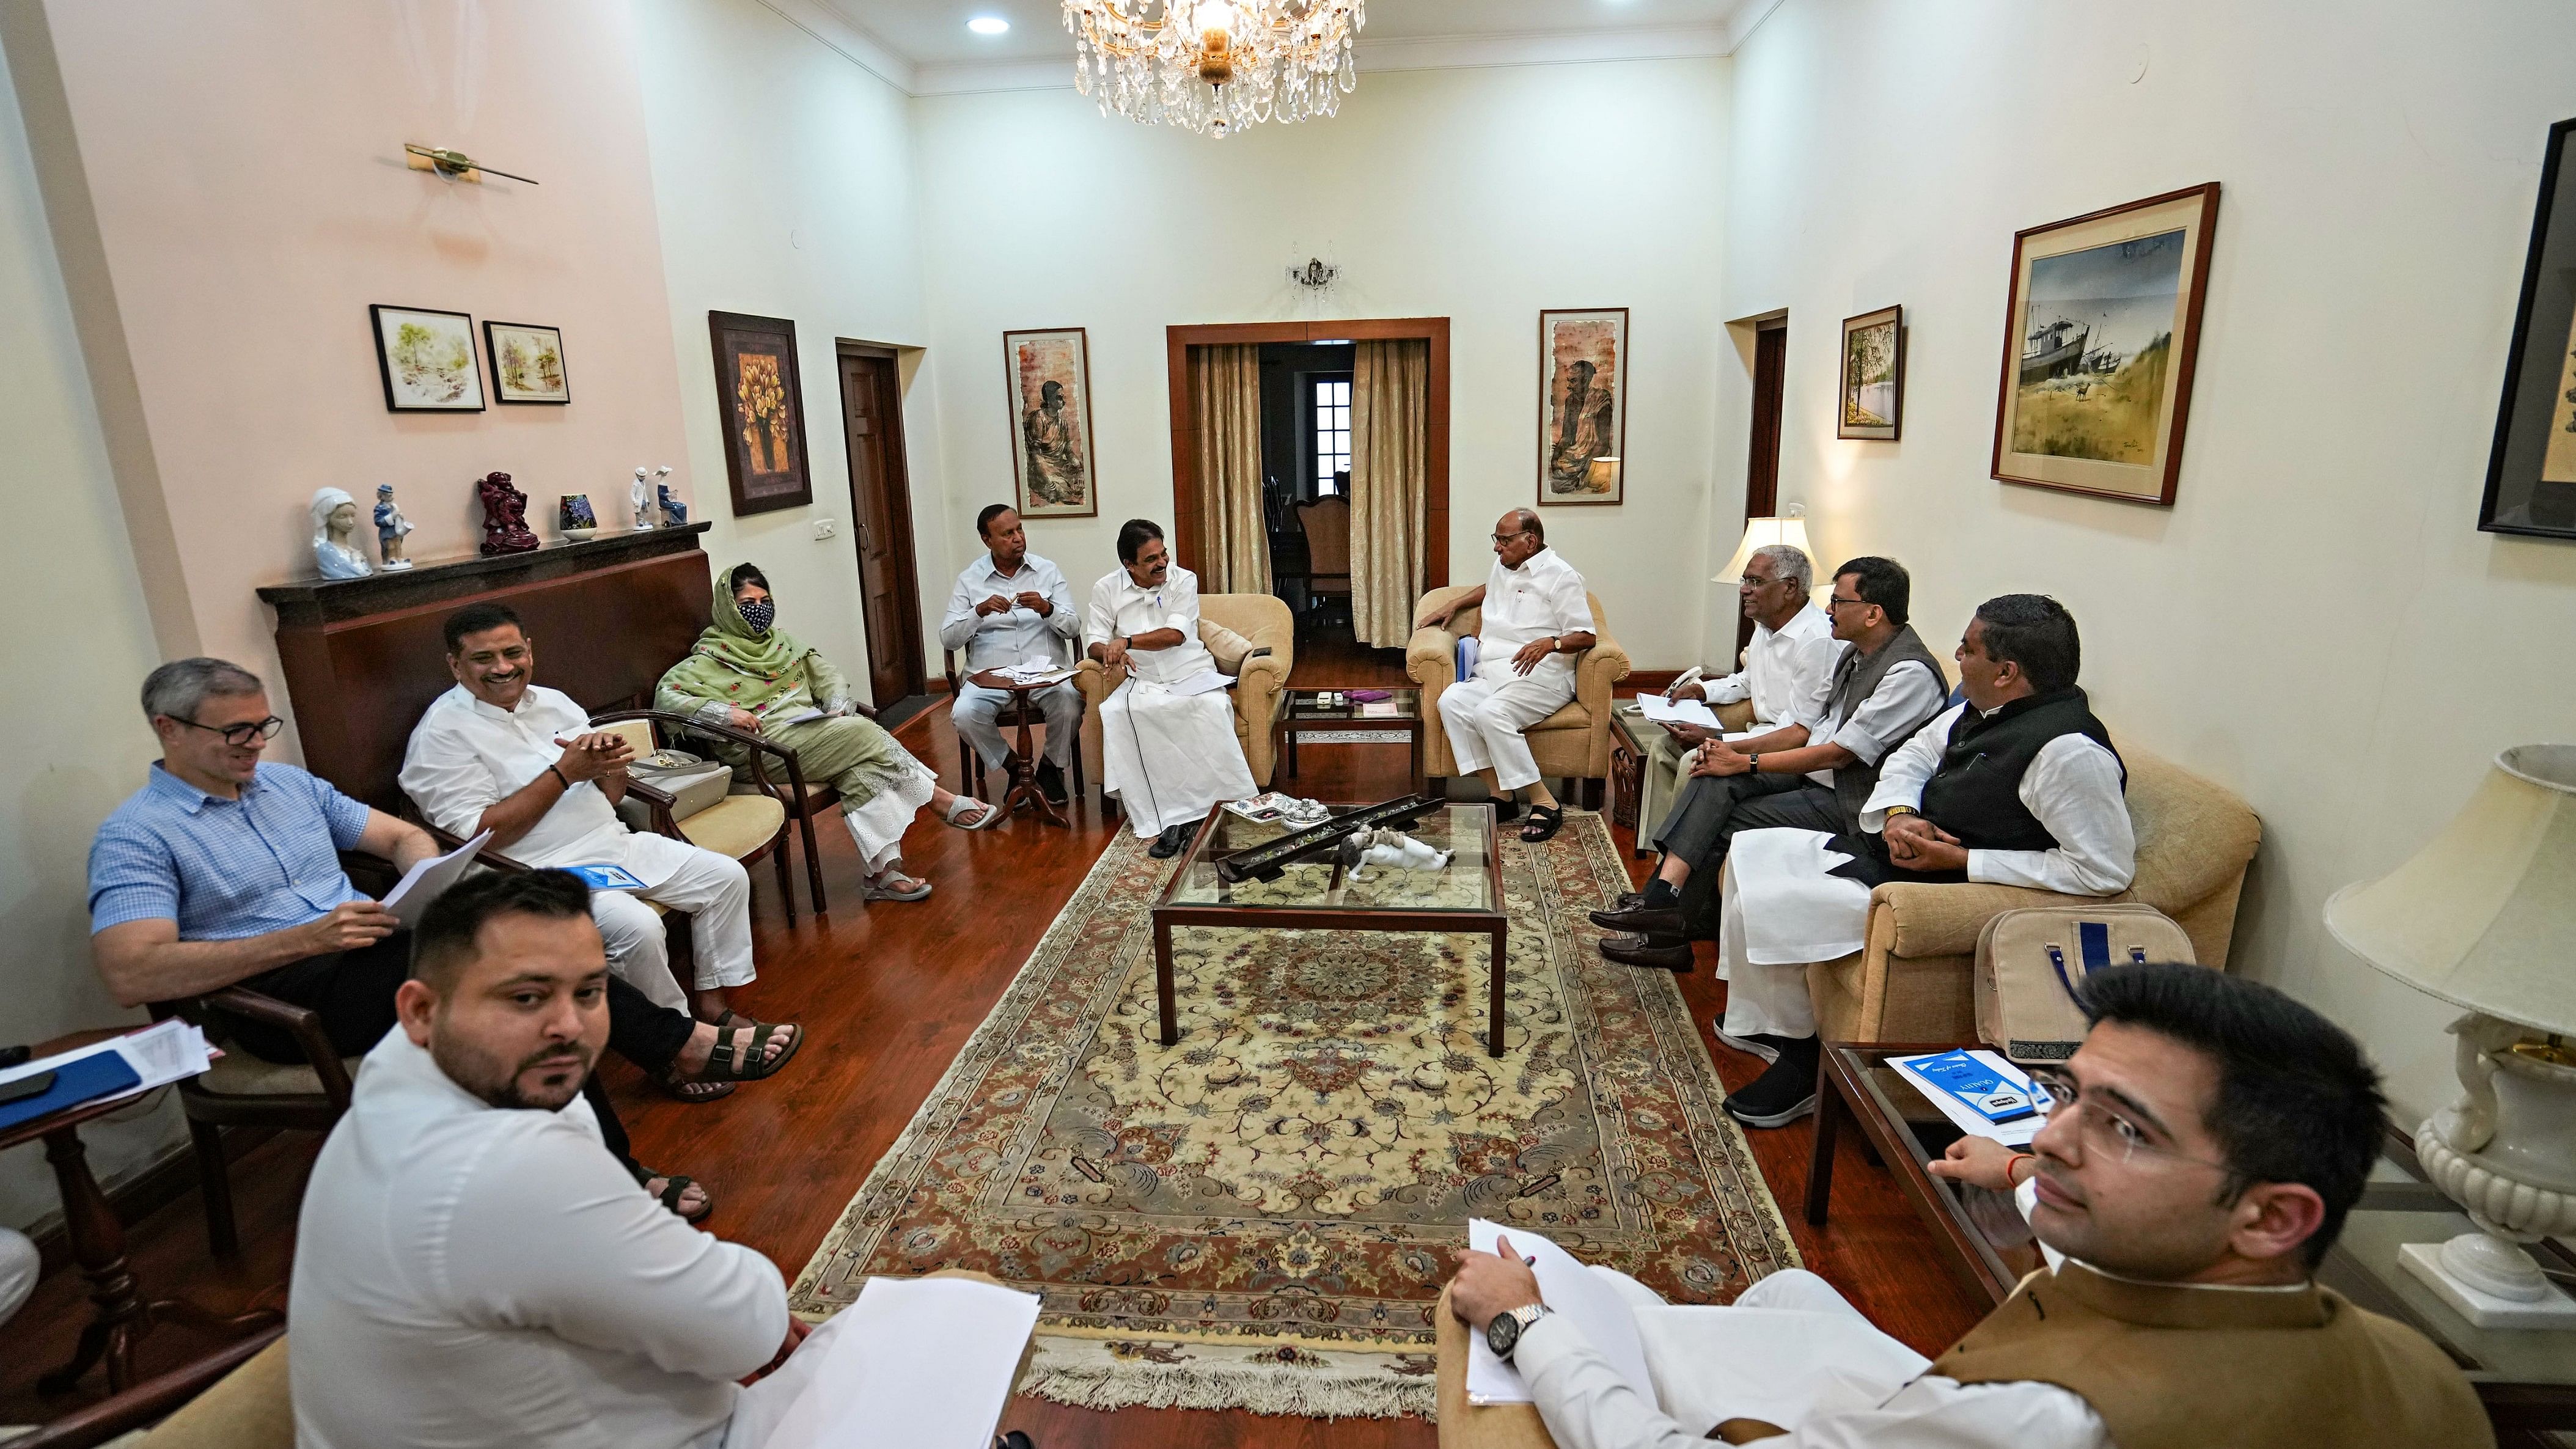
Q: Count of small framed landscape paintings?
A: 3